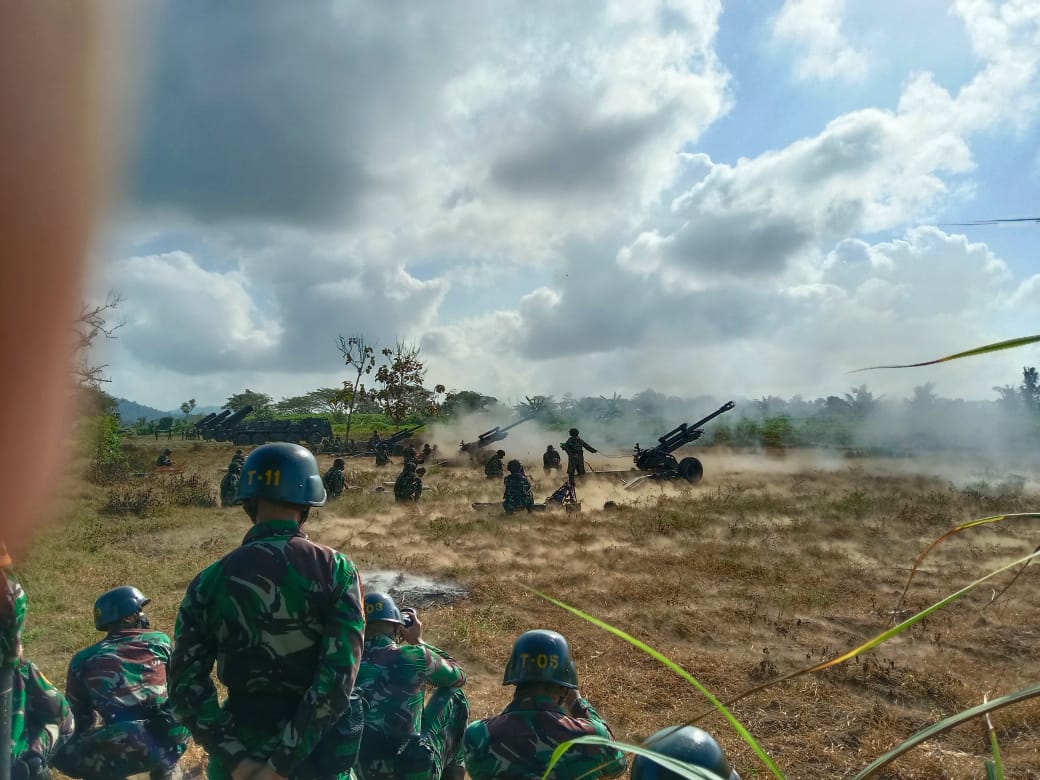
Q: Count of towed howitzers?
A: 3